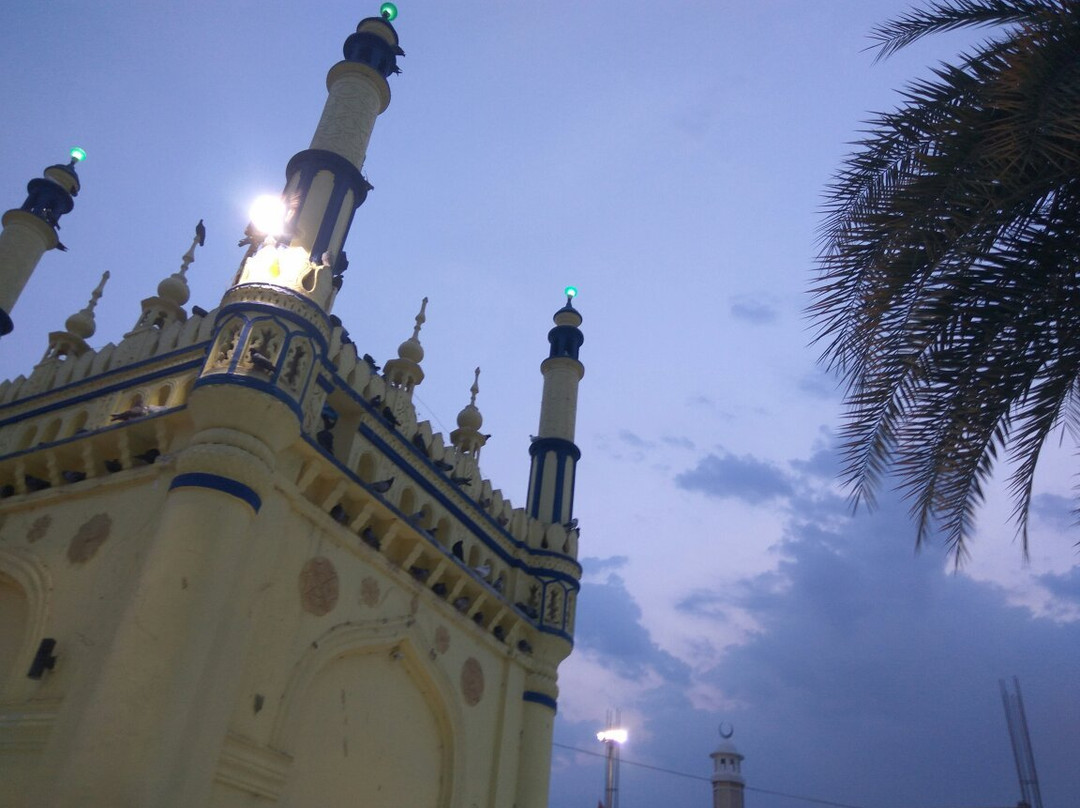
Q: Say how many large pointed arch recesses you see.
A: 2